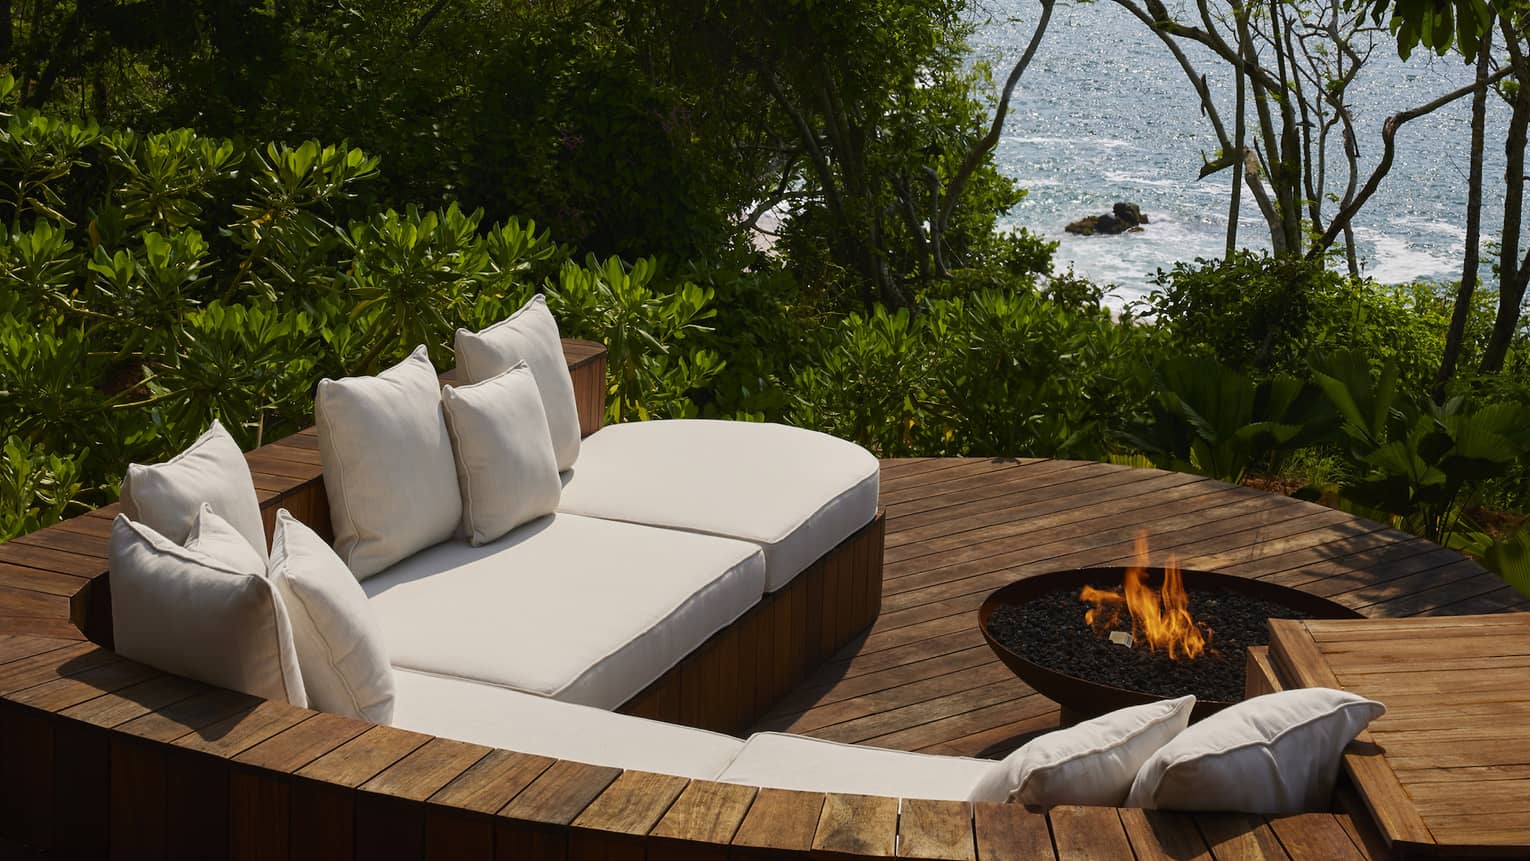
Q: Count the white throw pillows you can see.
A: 9